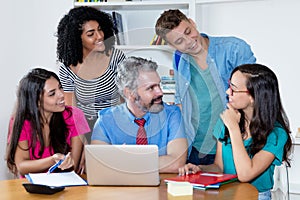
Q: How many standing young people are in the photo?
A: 2